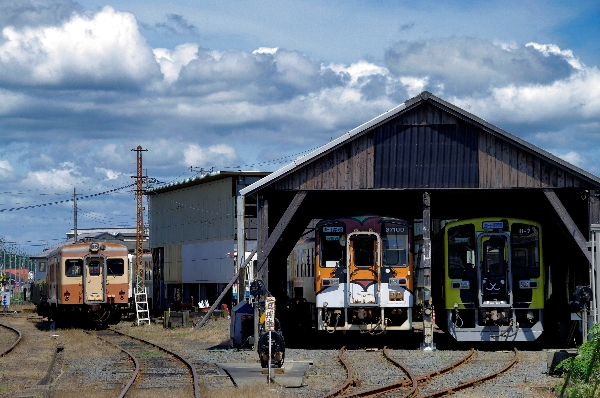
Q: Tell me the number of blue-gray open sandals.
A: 0